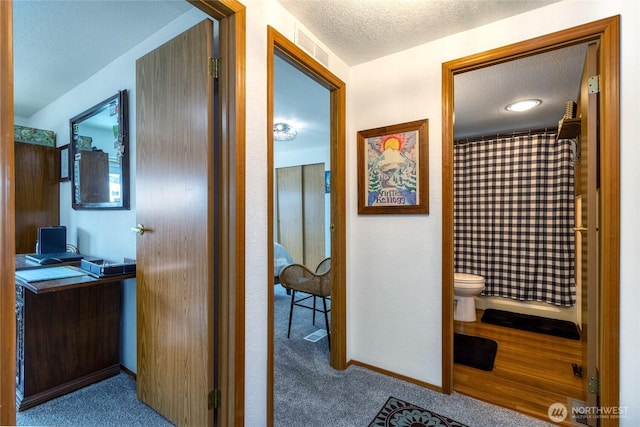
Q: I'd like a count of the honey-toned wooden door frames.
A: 3